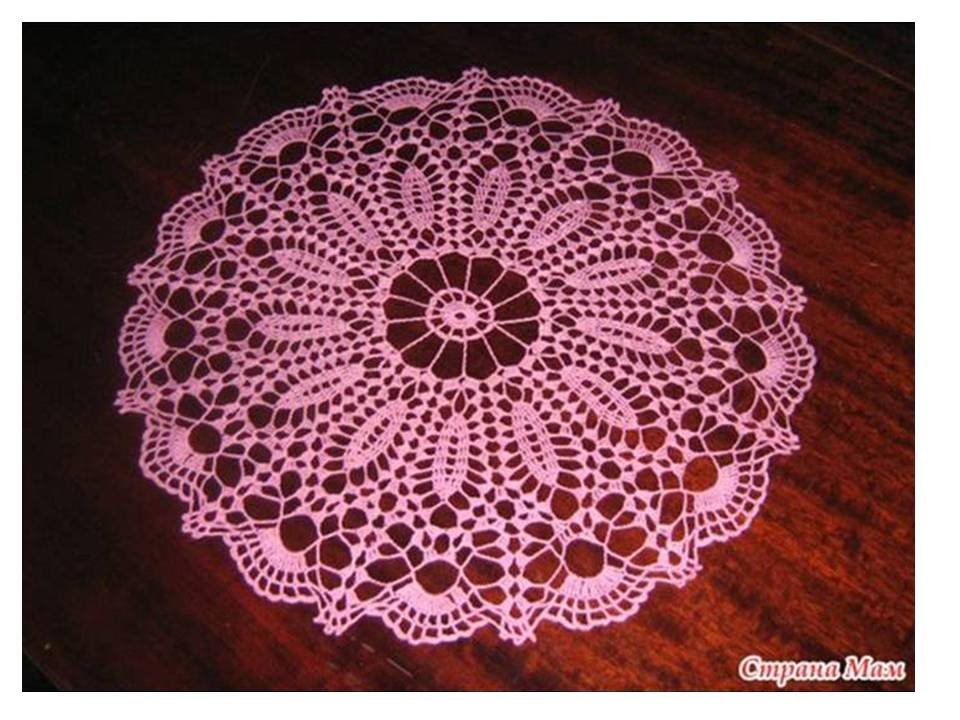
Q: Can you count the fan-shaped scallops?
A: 13